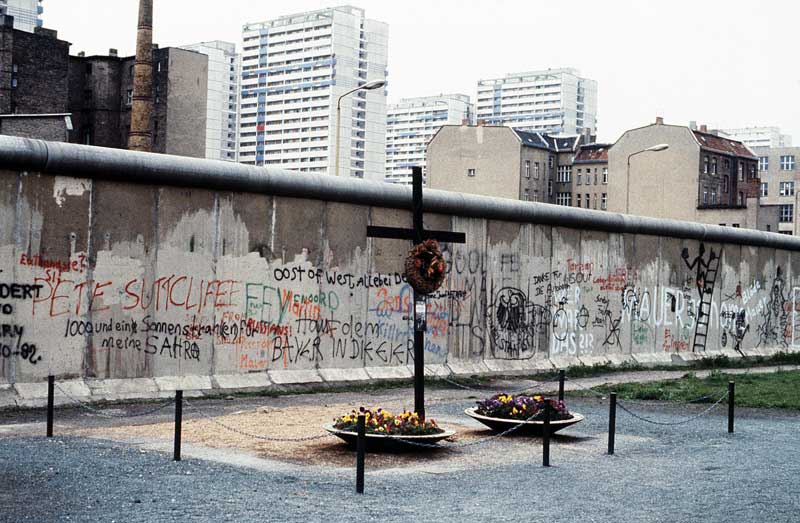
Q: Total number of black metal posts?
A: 7